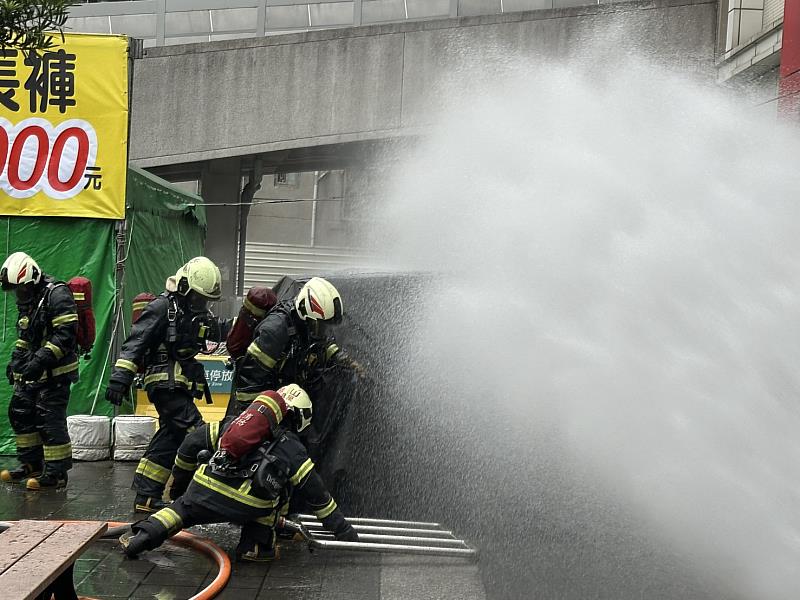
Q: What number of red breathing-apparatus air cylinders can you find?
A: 4